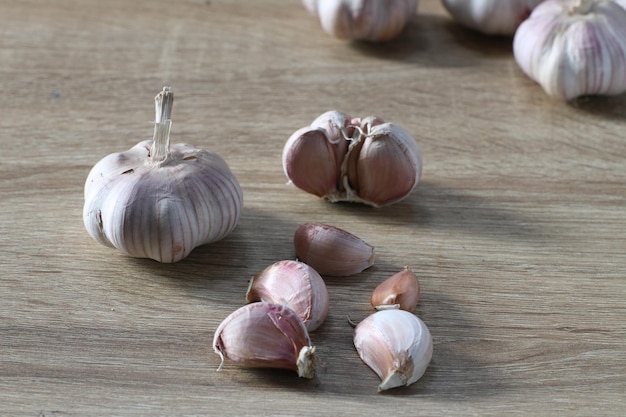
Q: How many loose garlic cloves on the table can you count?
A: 5